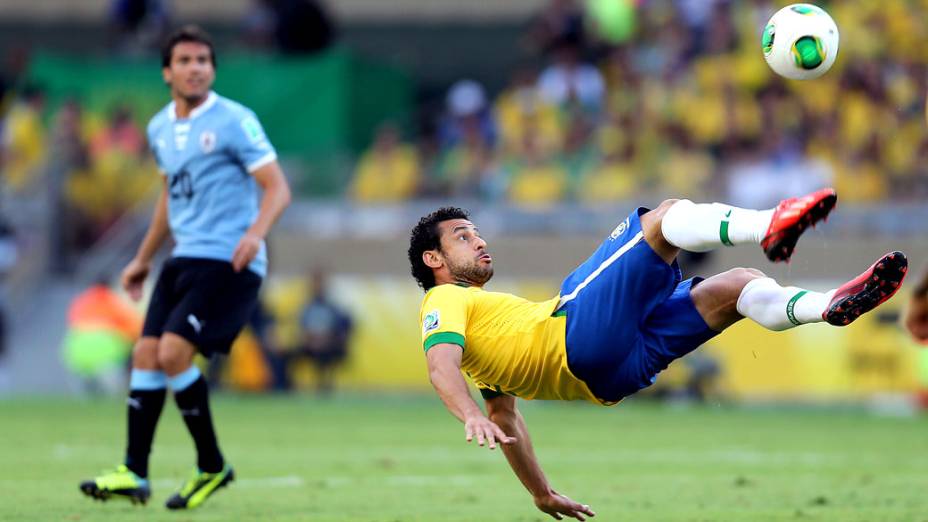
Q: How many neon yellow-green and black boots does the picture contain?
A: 2